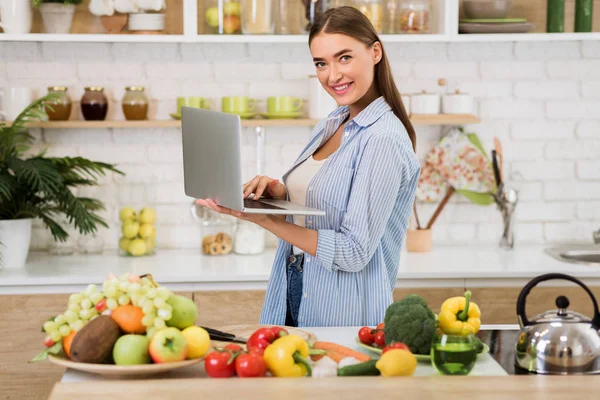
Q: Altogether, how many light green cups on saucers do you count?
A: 3